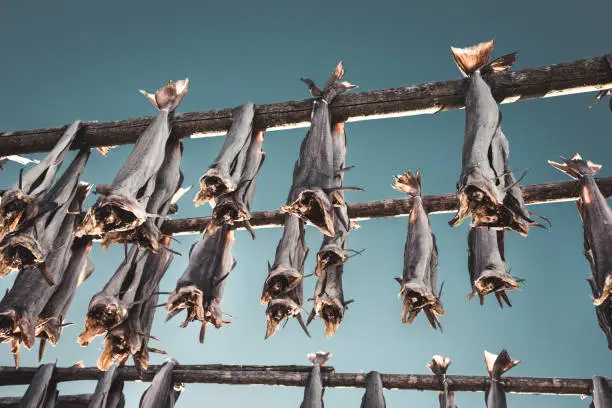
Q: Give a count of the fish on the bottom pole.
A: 8